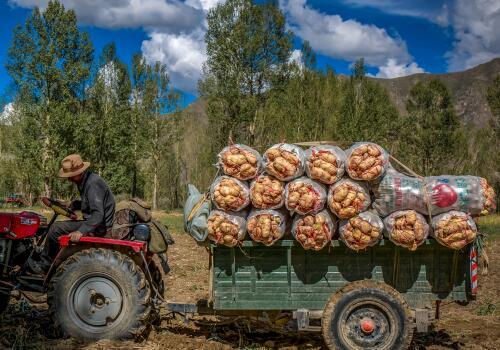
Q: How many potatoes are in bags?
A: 15